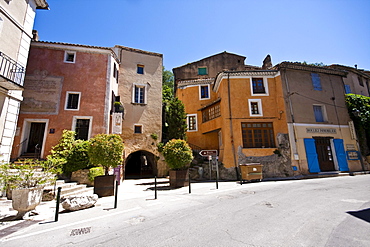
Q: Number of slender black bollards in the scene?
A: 6